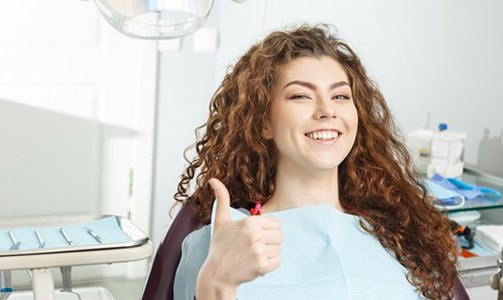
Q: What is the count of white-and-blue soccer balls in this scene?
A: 0